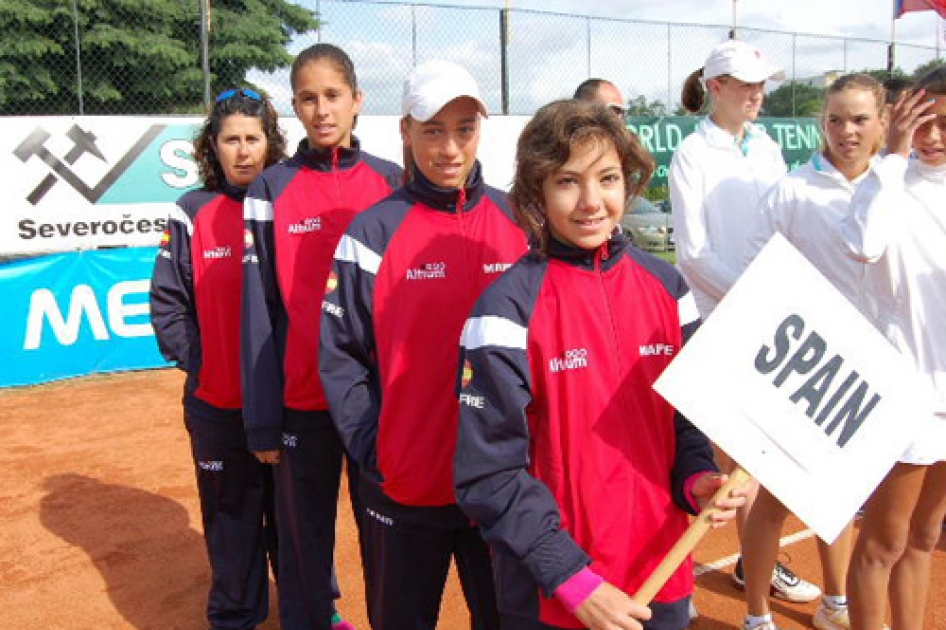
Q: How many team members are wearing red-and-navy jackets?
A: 4